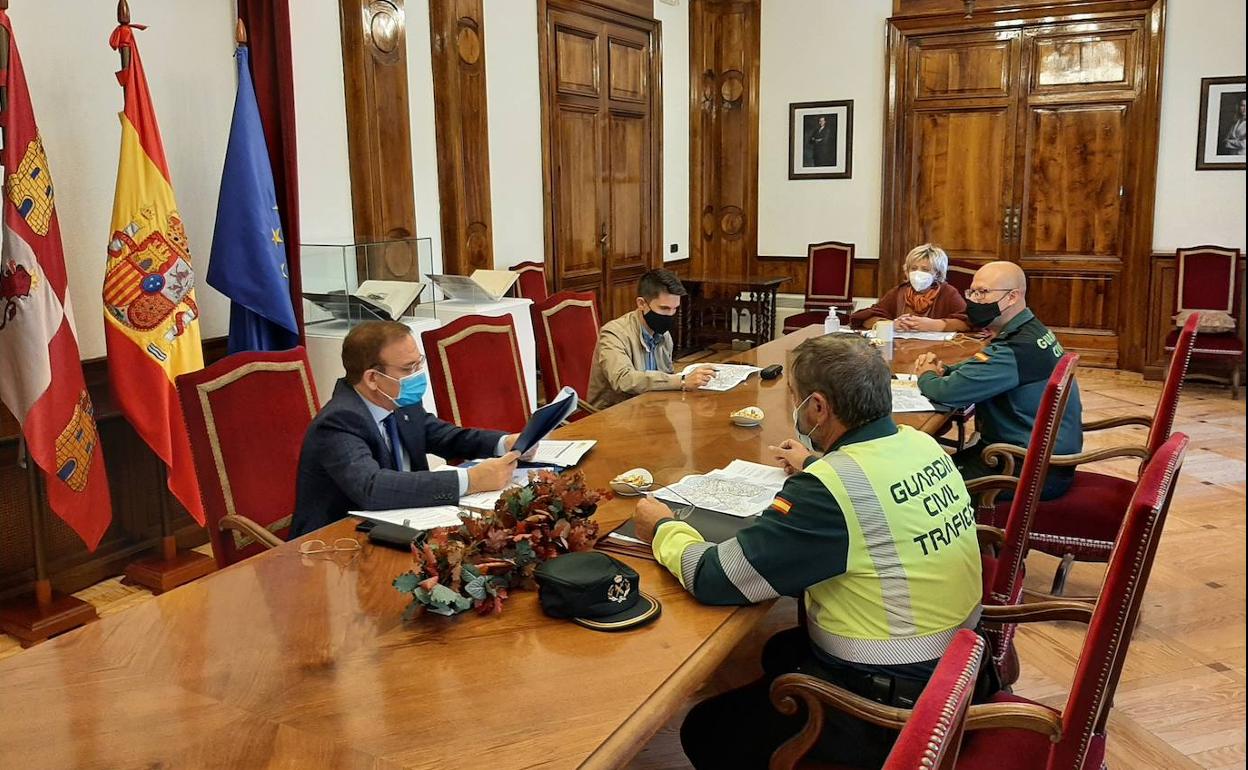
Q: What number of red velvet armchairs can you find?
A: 11